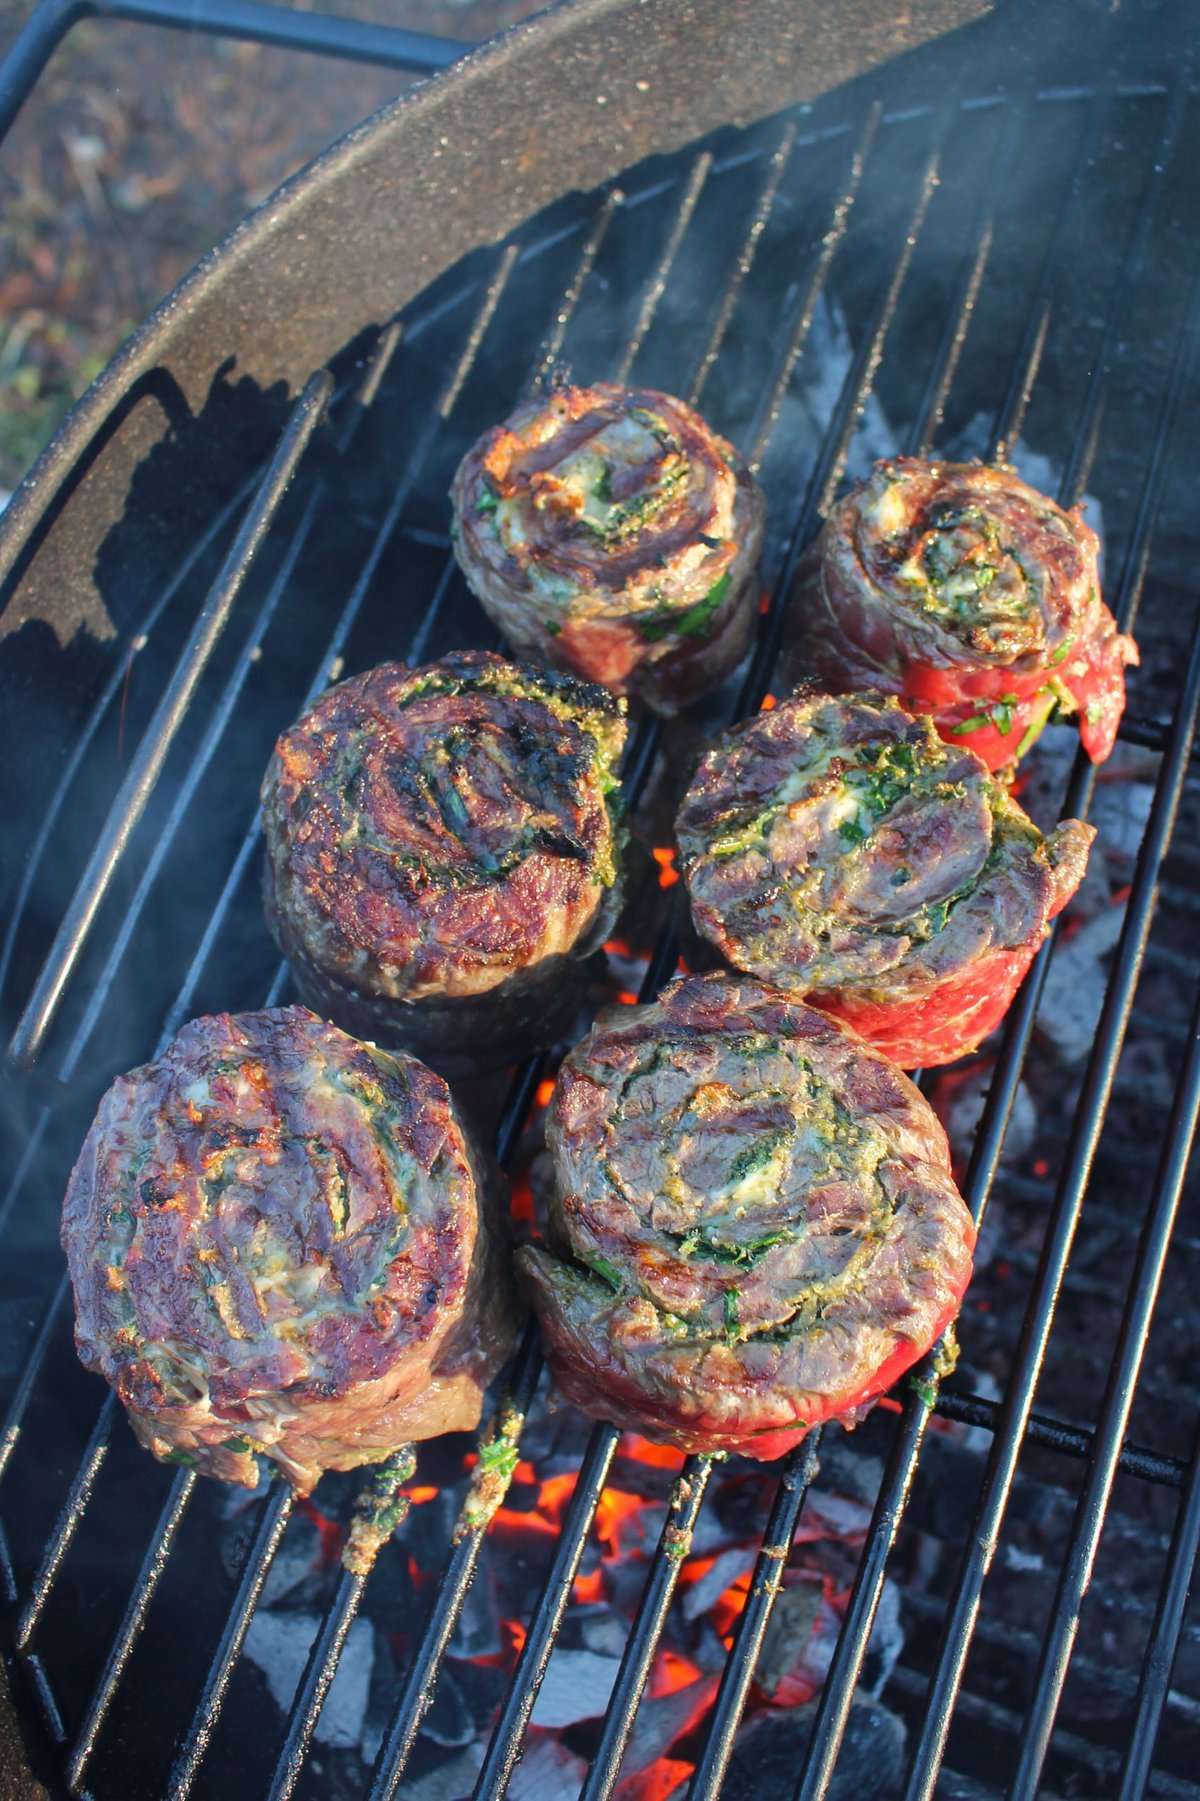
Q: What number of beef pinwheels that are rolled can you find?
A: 6